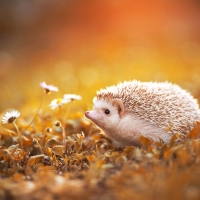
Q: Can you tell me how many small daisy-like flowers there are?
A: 4